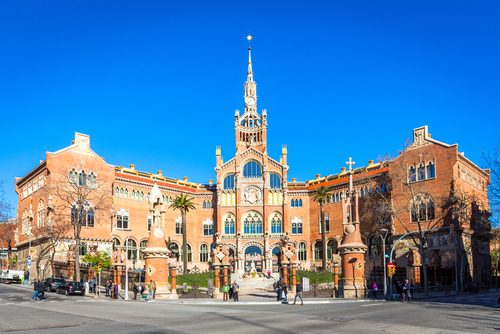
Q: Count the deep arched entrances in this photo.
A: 3